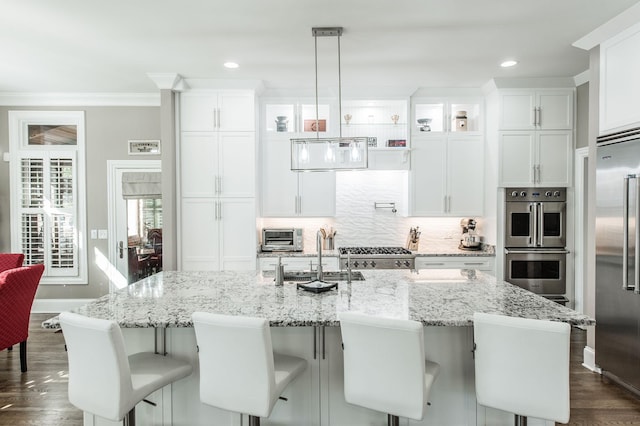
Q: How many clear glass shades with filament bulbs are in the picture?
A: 3